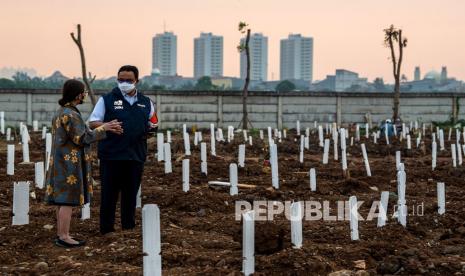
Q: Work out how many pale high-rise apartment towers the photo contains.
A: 4